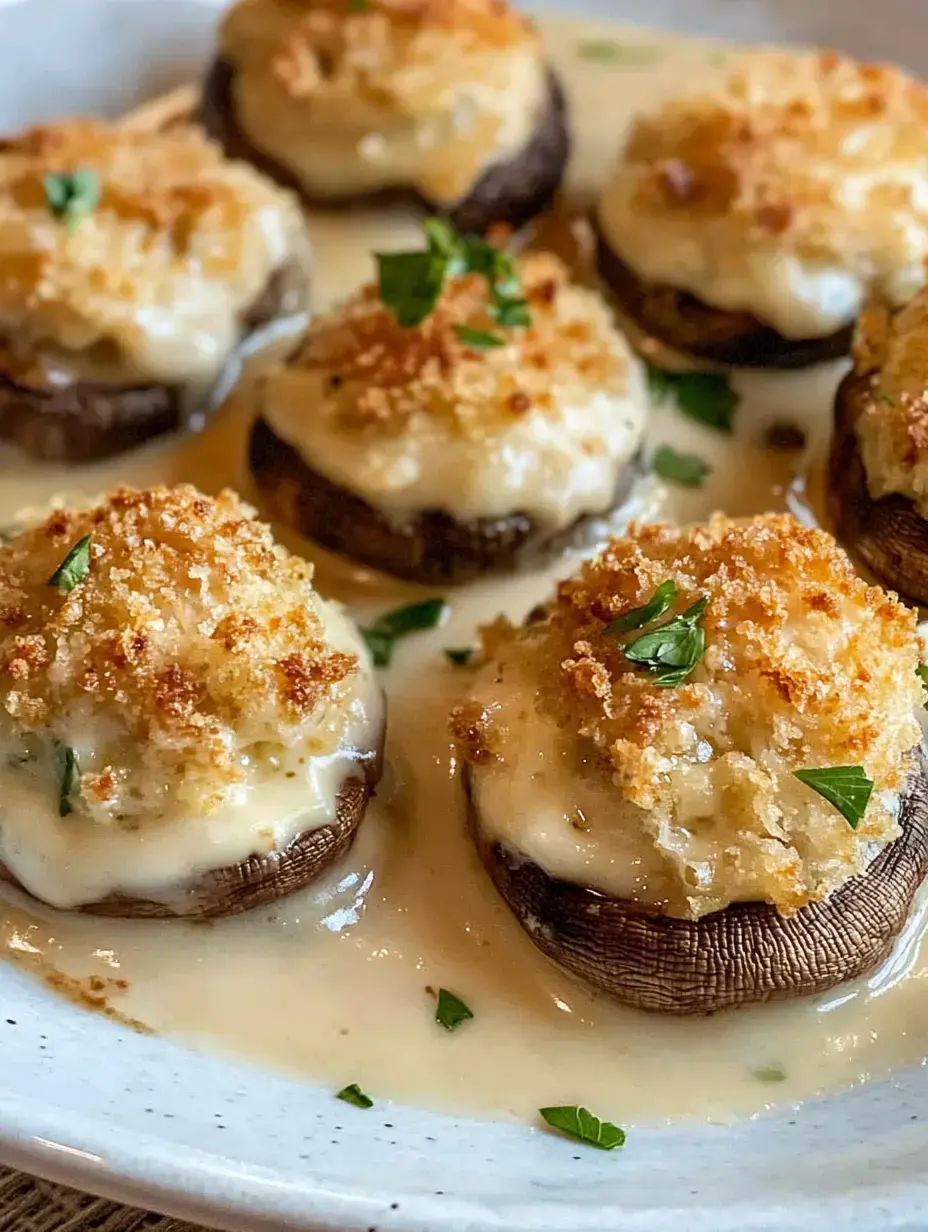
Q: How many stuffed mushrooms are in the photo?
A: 7